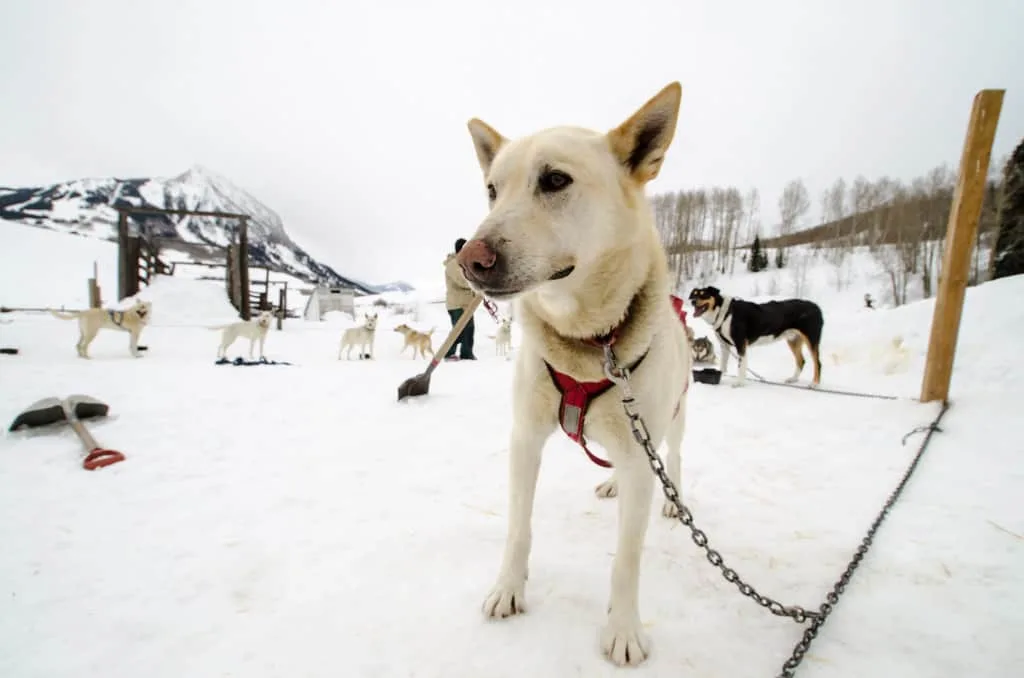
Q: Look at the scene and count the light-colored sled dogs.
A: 6